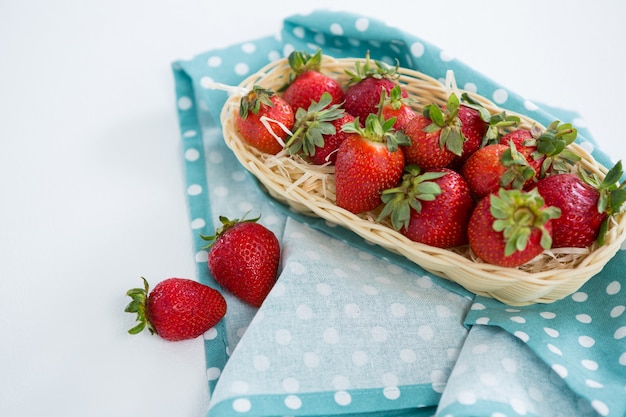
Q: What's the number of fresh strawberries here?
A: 15